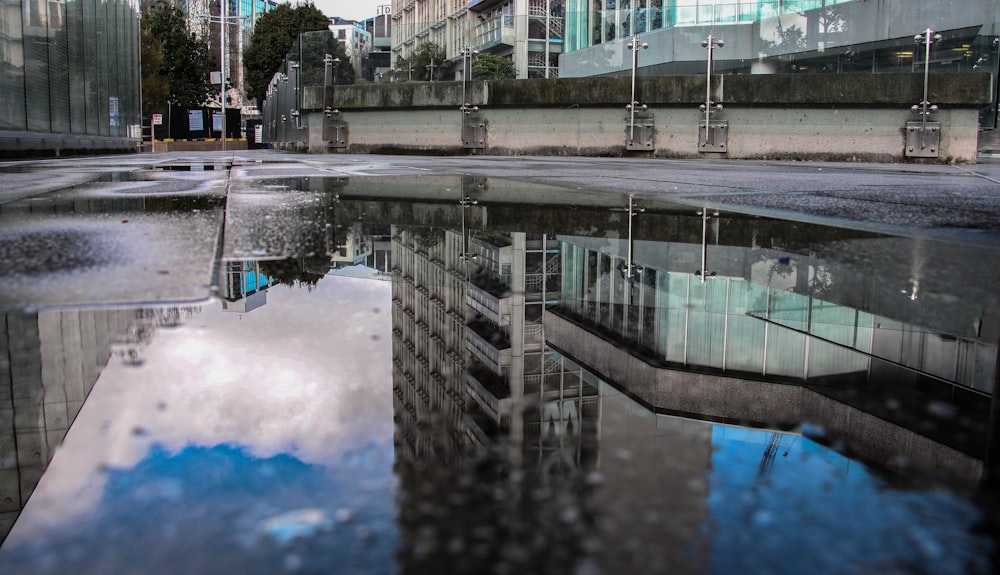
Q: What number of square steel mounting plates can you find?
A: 5